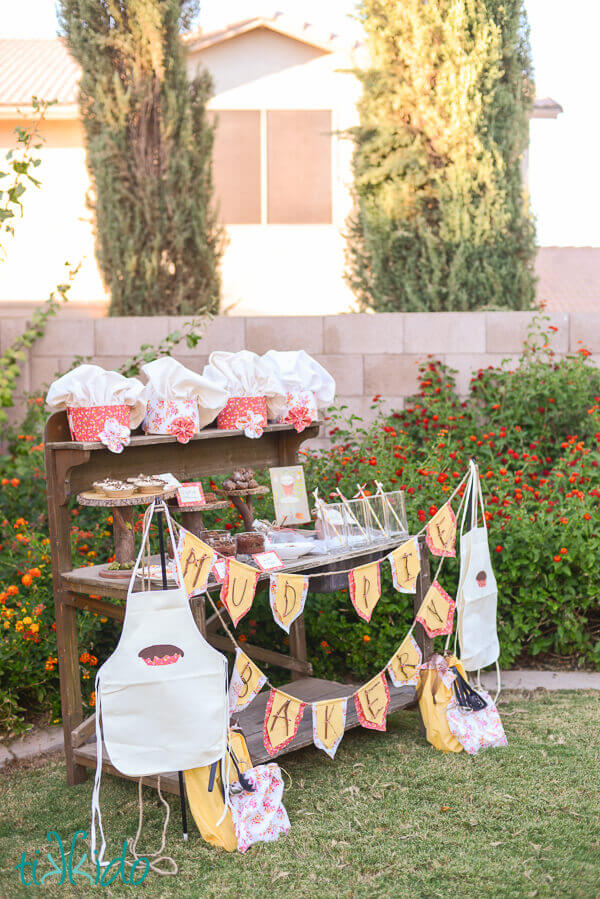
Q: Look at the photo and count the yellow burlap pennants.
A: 12